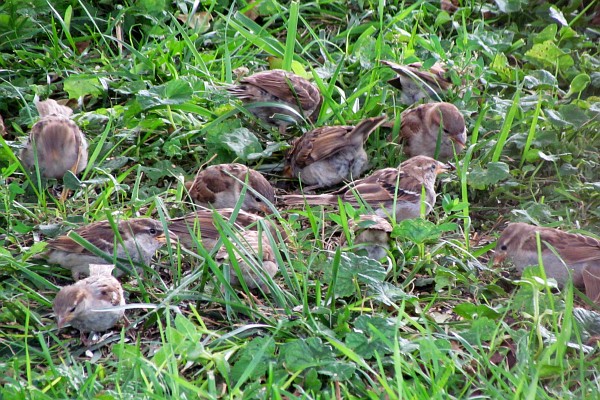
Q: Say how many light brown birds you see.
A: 13